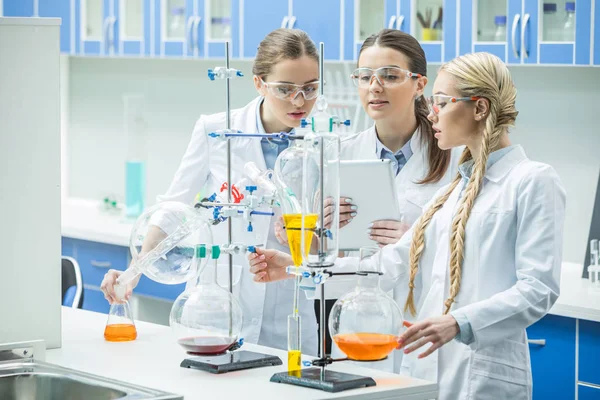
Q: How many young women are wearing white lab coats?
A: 3